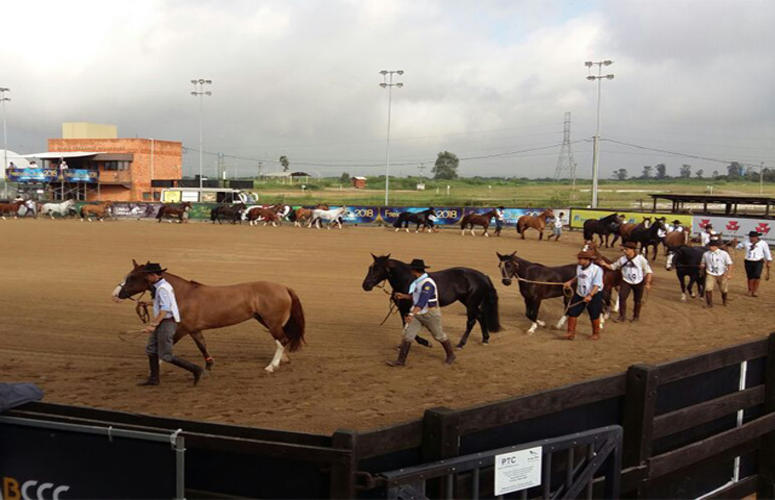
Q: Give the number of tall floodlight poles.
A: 4